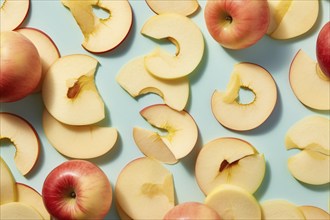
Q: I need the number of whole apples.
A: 5